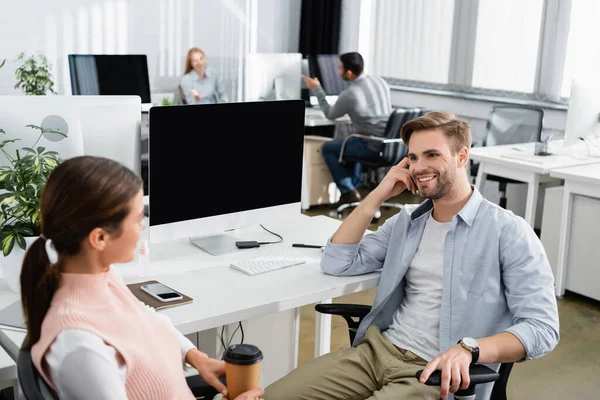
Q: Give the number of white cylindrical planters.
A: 1